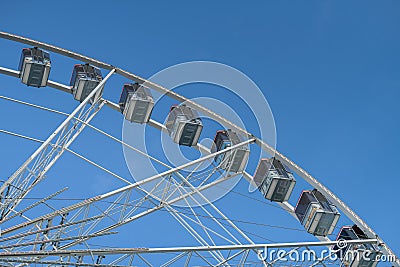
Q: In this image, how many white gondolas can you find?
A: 8